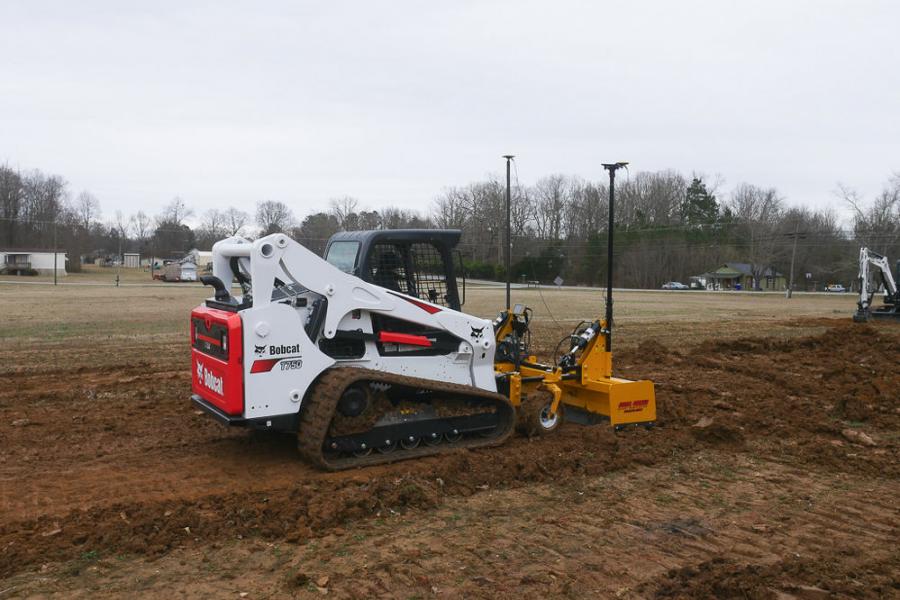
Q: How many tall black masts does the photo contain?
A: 2